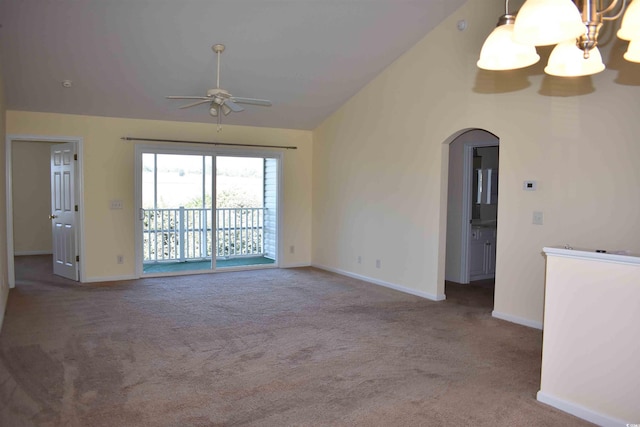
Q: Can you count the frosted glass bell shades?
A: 5